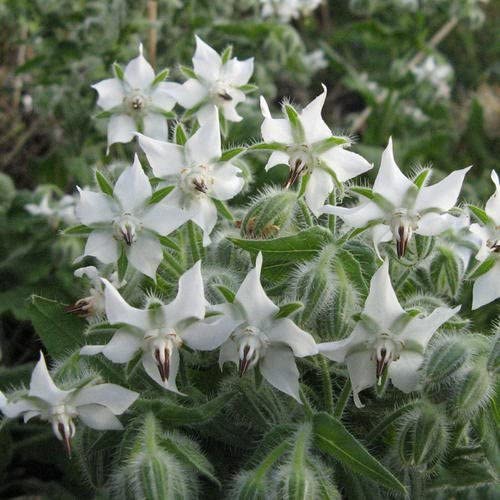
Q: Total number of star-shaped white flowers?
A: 11